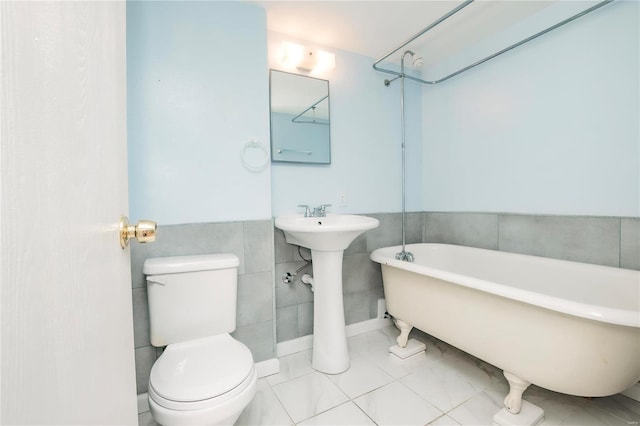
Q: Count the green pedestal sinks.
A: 0